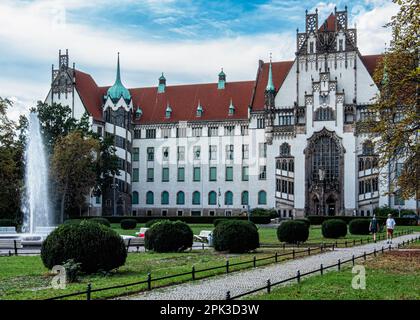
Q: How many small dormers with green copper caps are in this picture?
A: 4